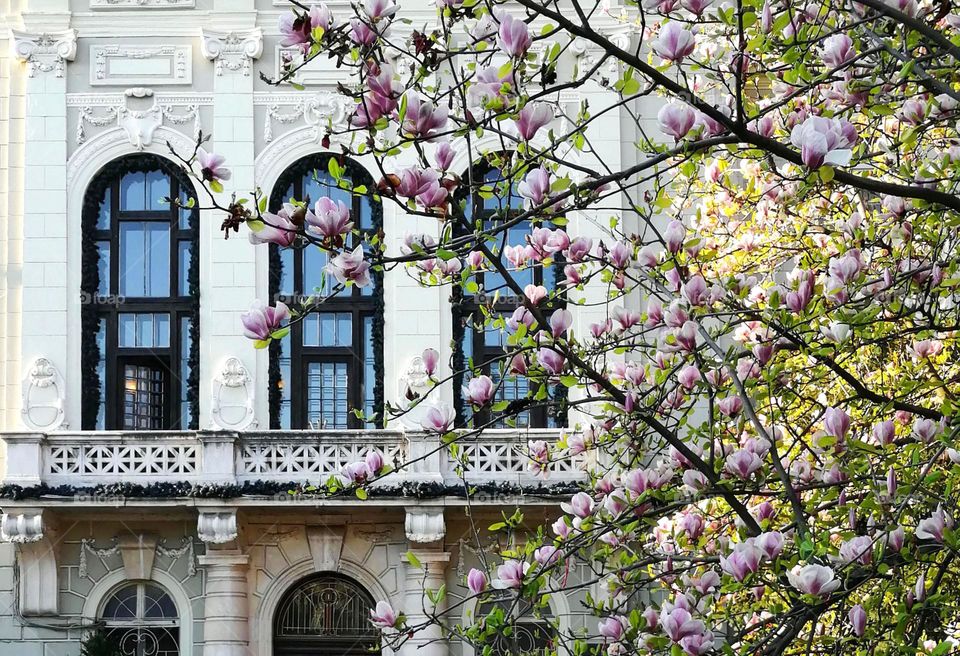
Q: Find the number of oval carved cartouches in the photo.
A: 3